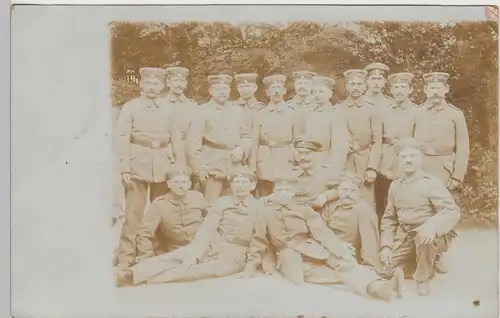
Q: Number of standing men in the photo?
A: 11